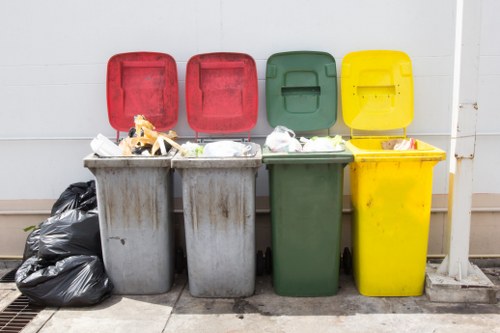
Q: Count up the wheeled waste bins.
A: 4